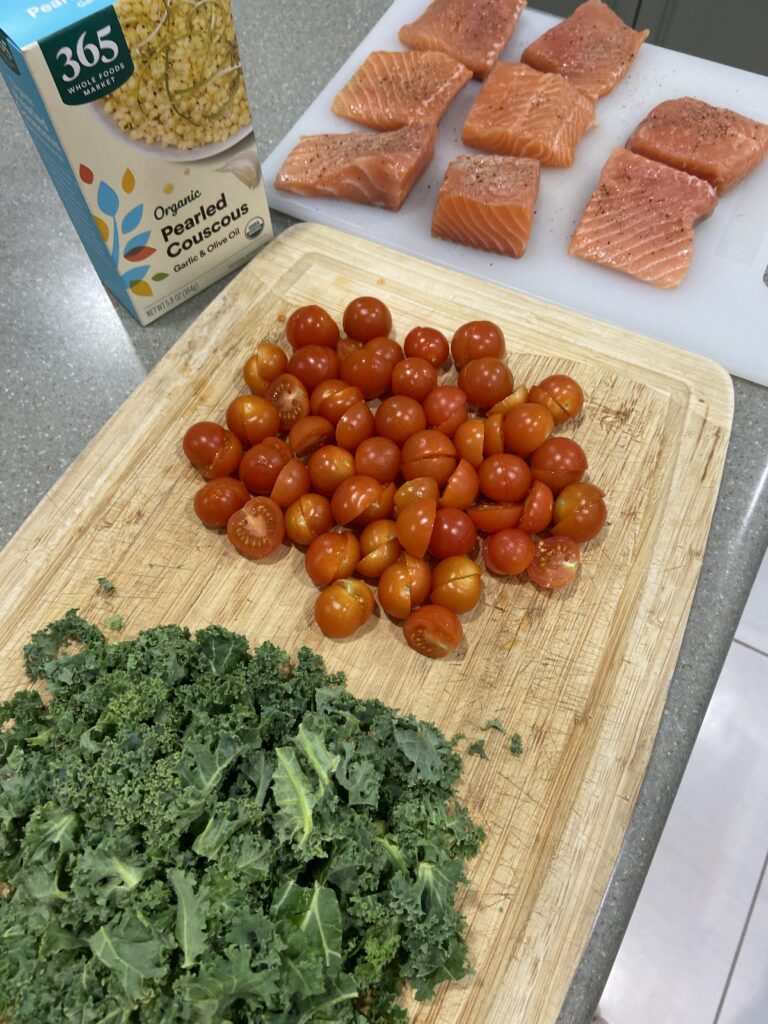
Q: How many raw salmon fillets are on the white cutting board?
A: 8